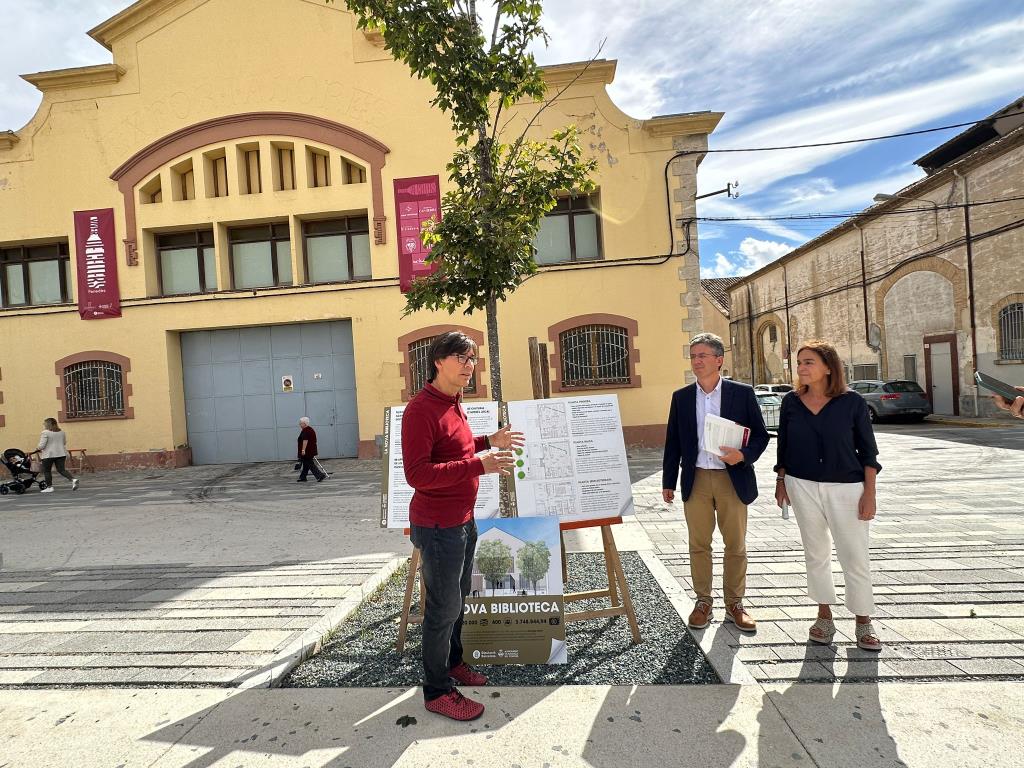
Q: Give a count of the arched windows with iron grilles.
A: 4